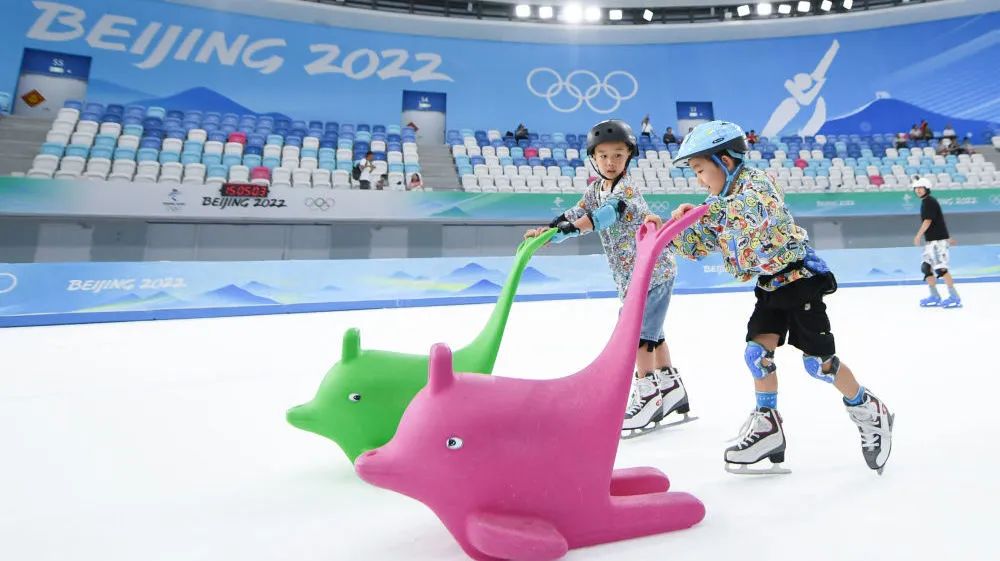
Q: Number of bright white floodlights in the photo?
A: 12